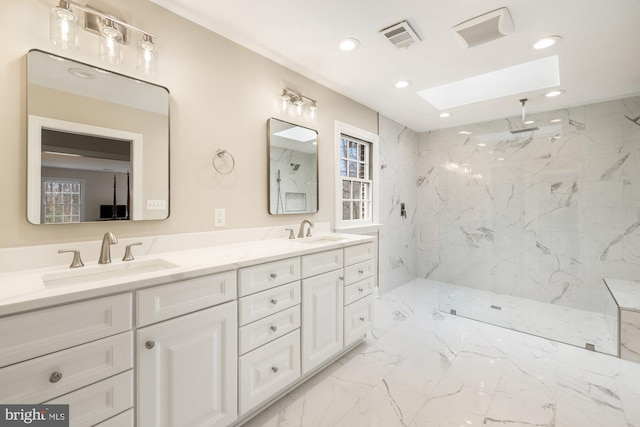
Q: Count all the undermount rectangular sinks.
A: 2